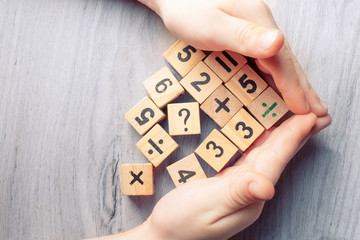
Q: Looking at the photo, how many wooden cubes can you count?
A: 14